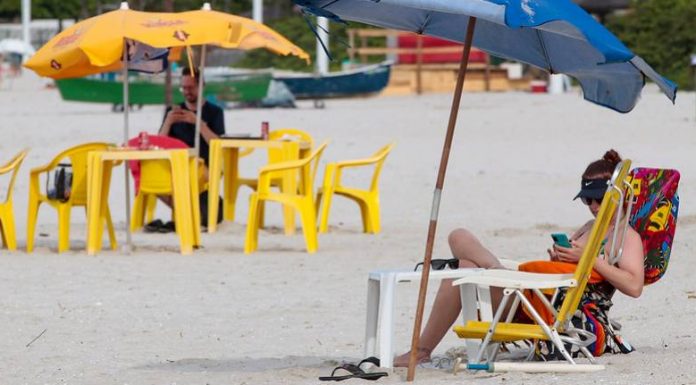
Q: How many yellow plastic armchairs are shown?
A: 6